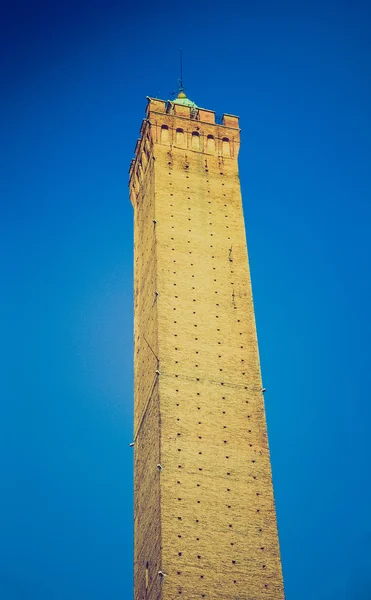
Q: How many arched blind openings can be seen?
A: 5